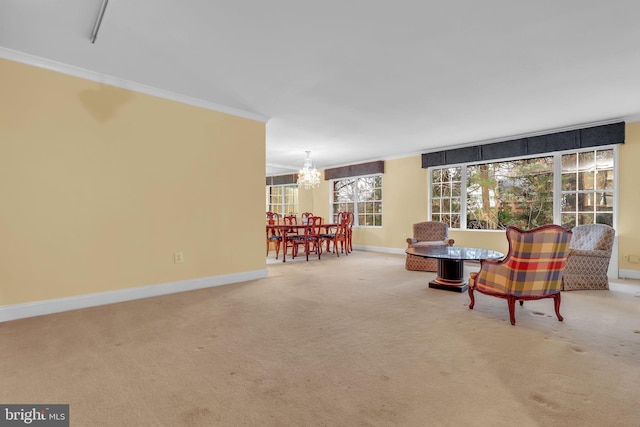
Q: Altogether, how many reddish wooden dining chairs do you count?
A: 6